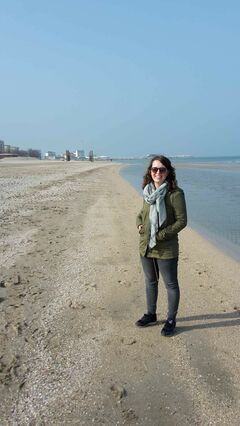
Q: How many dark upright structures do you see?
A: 2